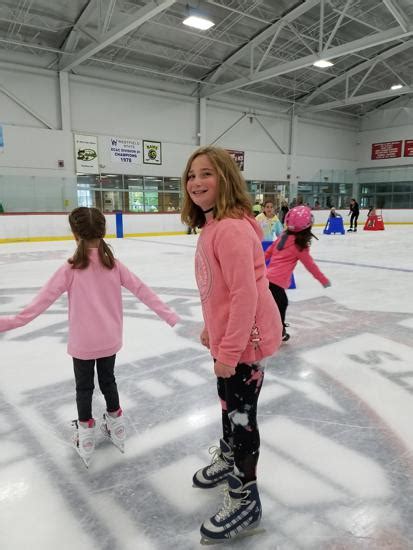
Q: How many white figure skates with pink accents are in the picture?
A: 2